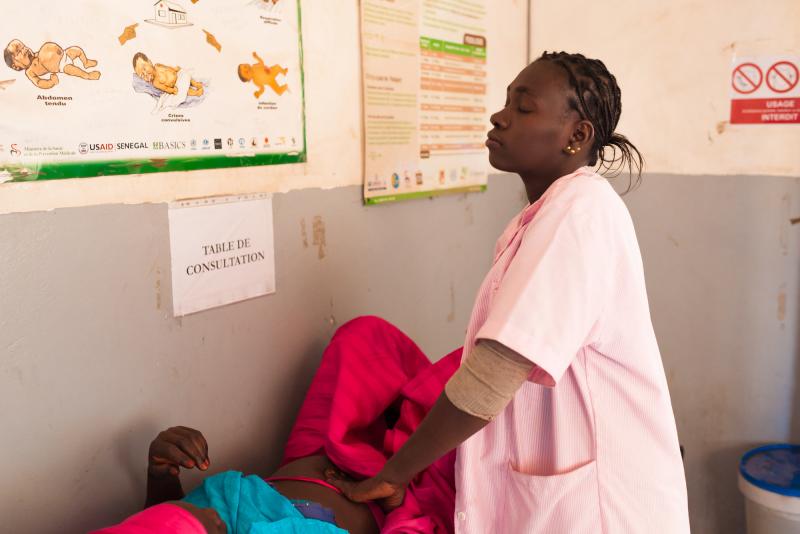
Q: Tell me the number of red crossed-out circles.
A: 2